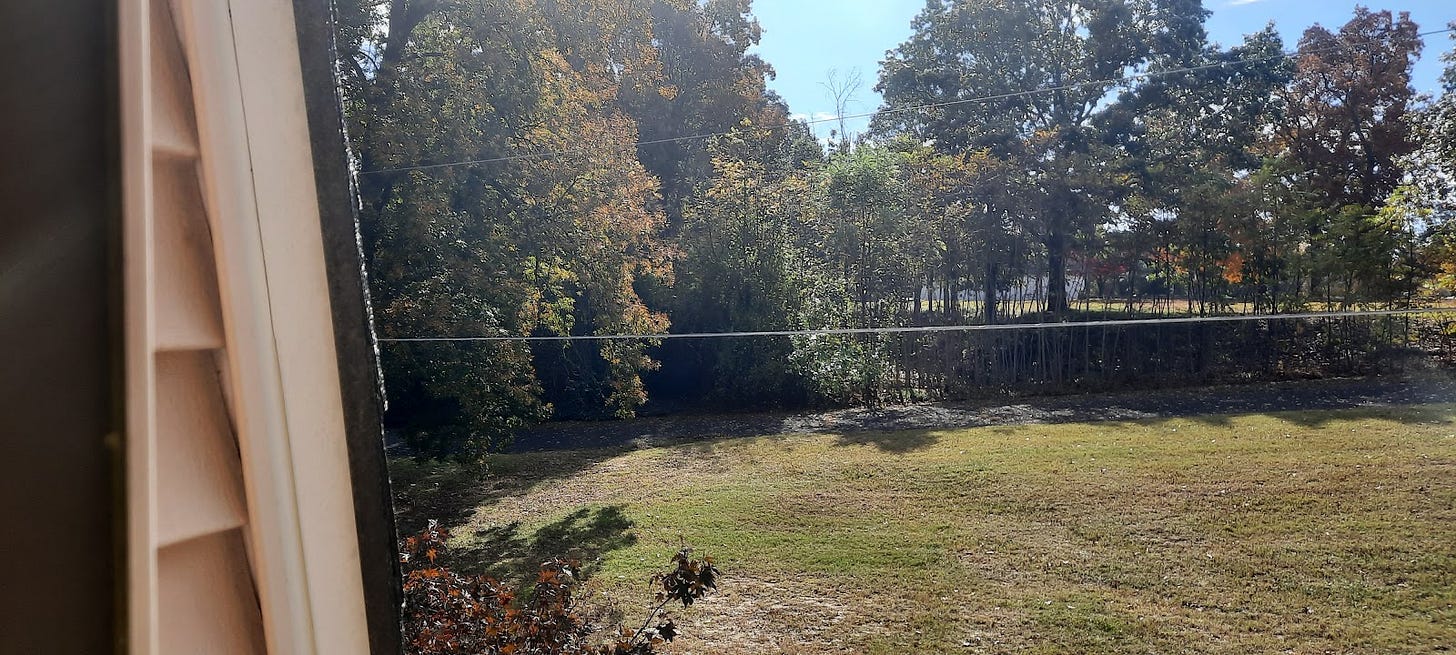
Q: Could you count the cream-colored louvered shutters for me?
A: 1